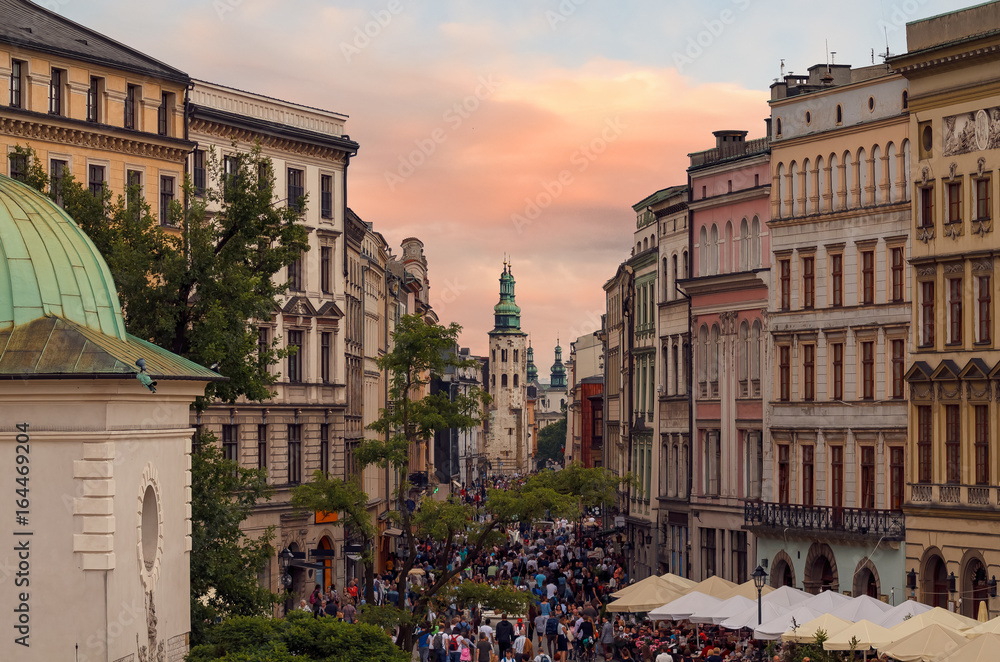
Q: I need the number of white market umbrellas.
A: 8